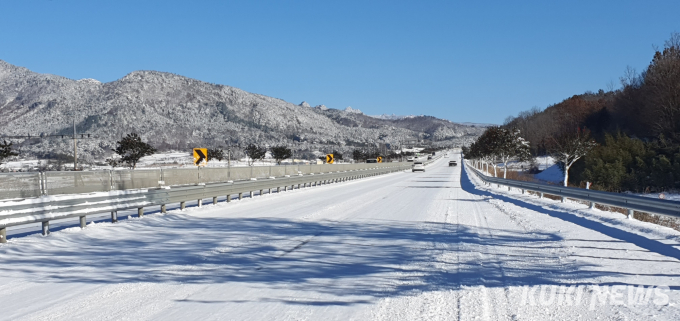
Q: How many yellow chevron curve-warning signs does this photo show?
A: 3